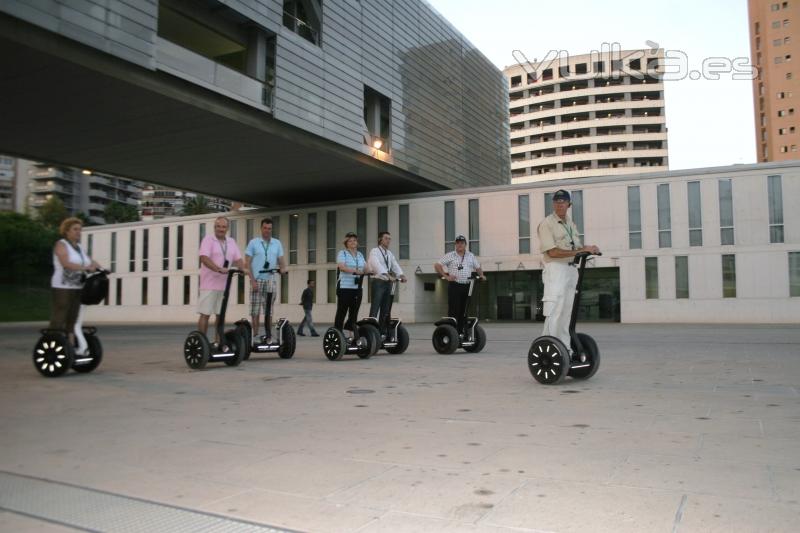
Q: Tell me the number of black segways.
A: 7